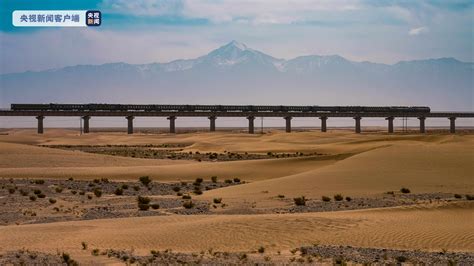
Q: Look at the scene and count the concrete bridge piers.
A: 12